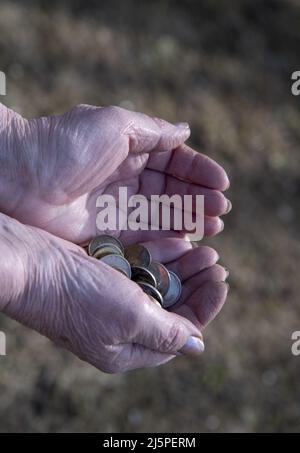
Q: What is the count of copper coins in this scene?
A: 2